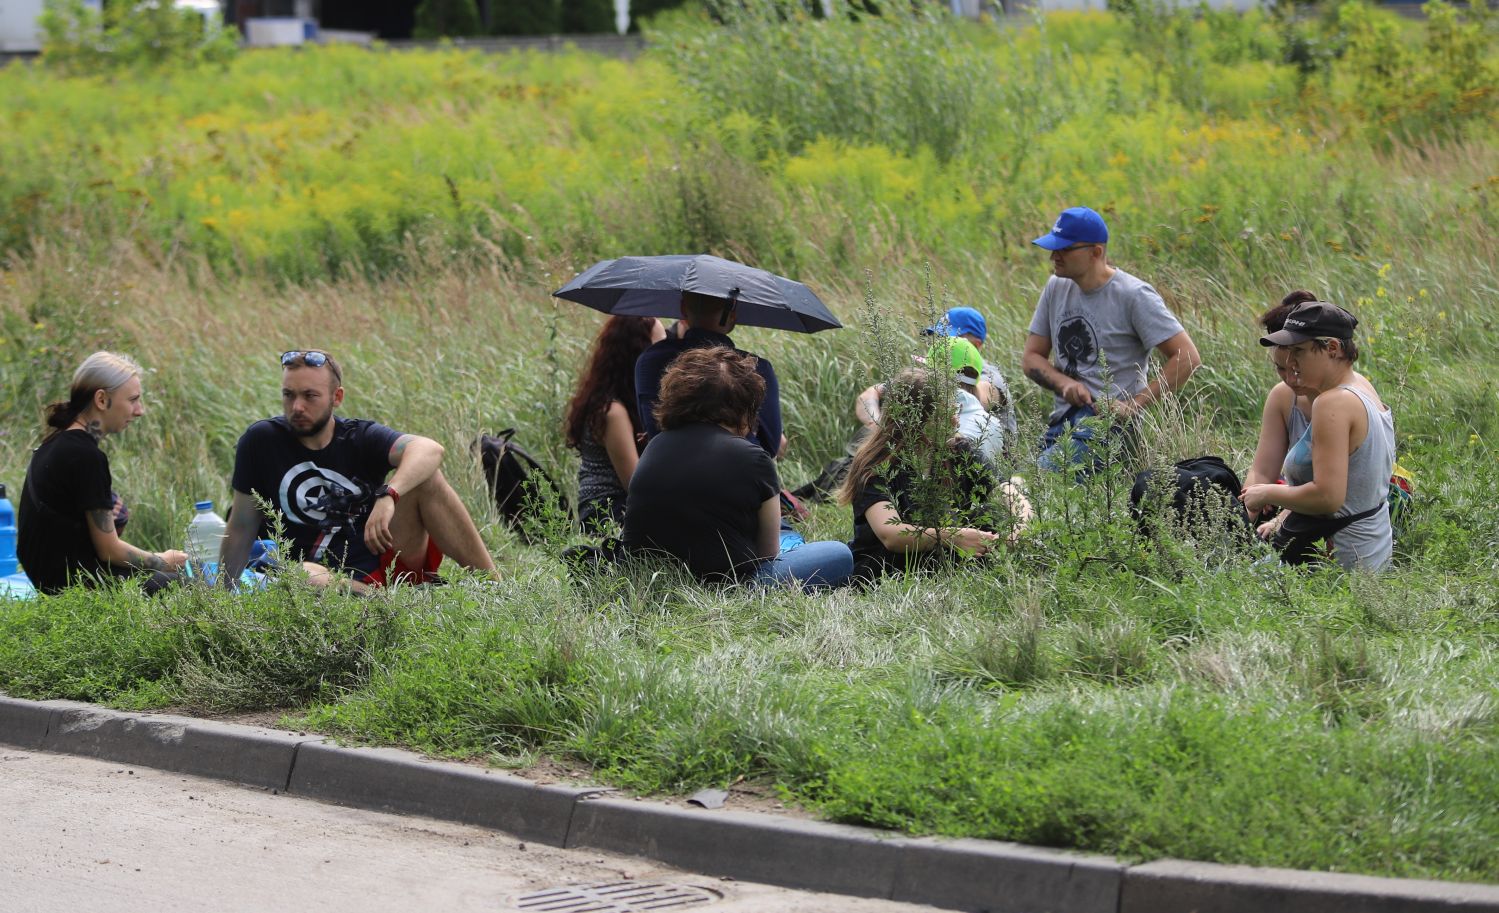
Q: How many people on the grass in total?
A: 11